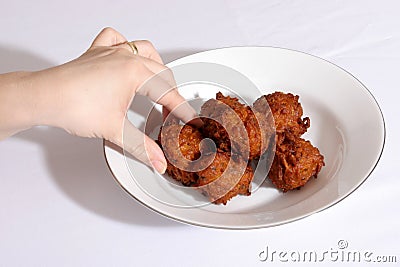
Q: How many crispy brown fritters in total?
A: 5